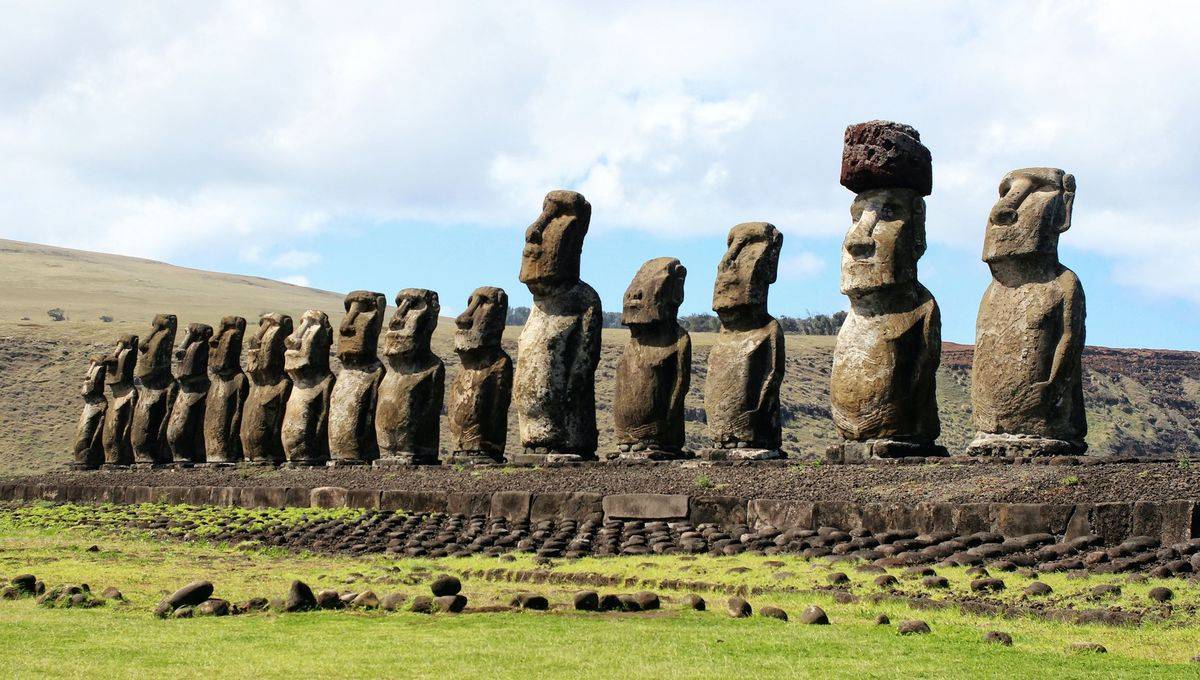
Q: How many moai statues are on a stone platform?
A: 15